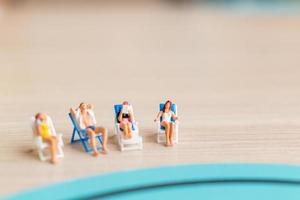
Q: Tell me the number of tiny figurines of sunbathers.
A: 4